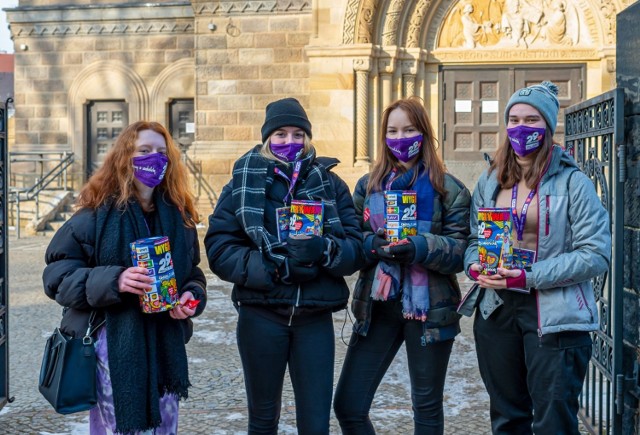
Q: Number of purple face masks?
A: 4